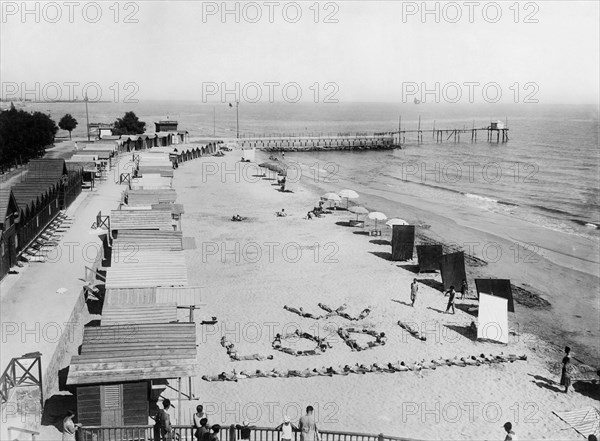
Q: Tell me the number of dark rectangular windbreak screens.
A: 4